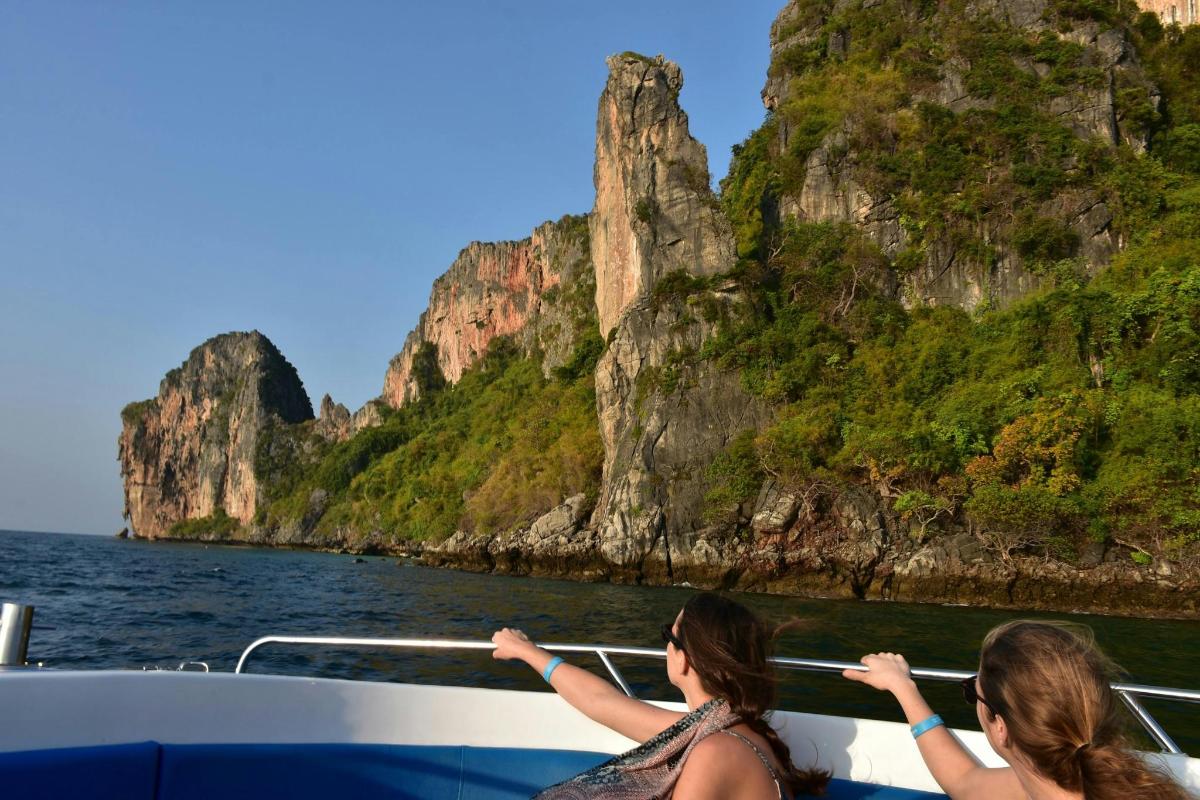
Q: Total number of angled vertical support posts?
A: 2